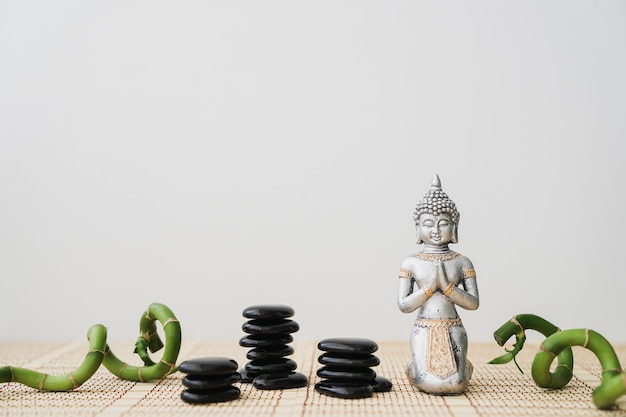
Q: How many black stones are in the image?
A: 15